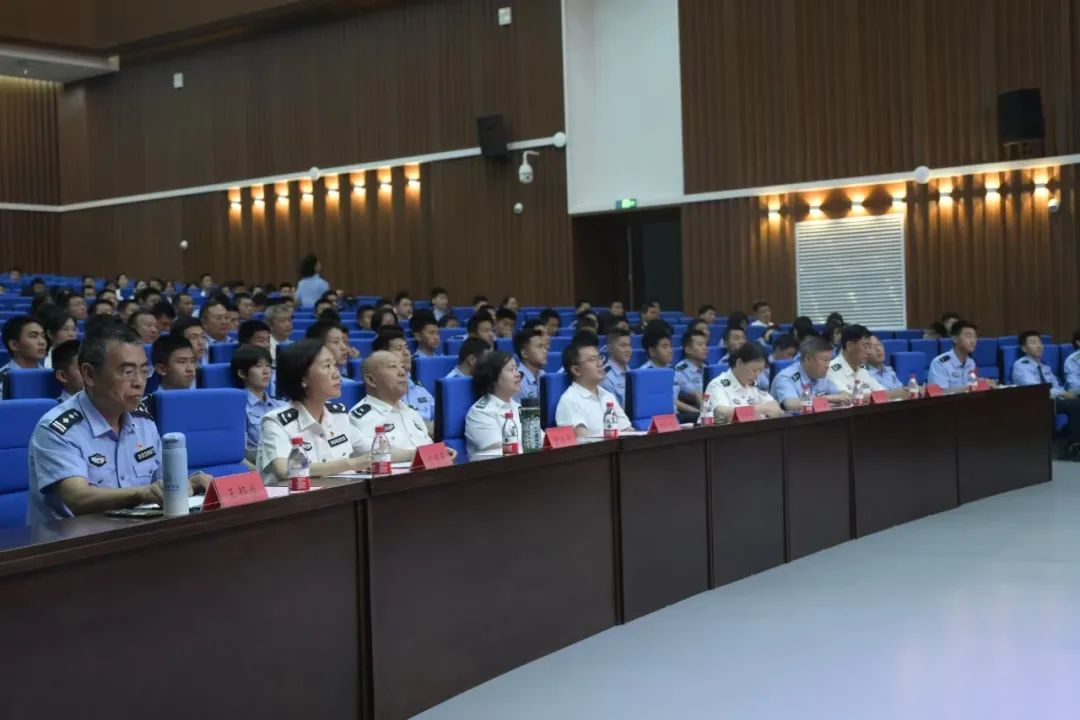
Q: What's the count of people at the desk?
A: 10